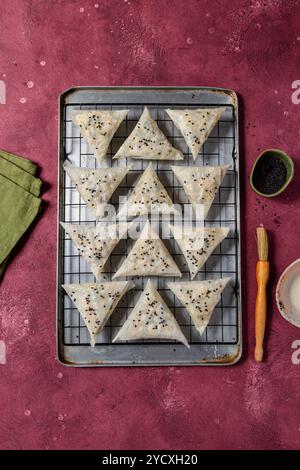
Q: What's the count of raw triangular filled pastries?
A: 12